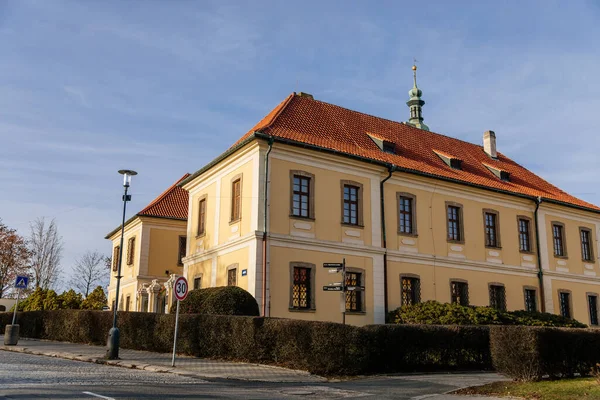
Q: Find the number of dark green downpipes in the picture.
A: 3